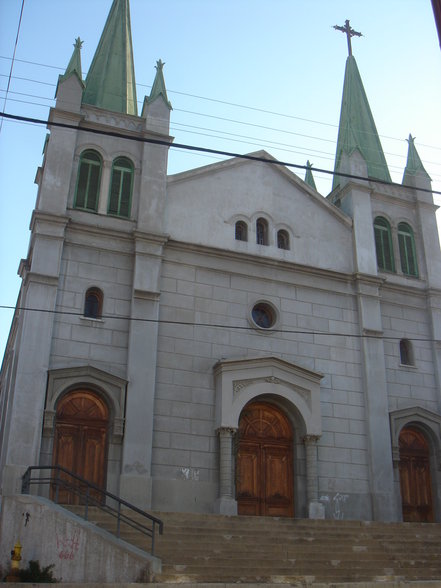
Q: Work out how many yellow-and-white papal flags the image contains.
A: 0